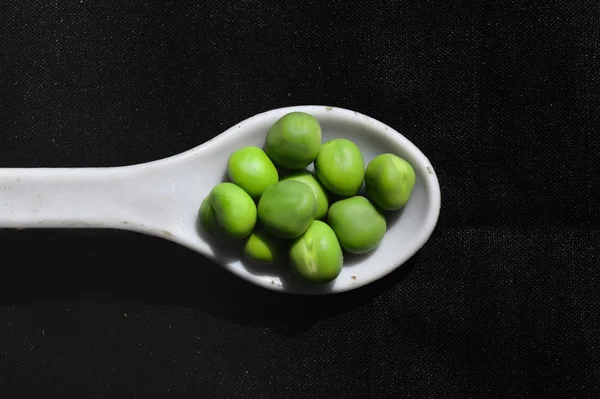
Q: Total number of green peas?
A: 10